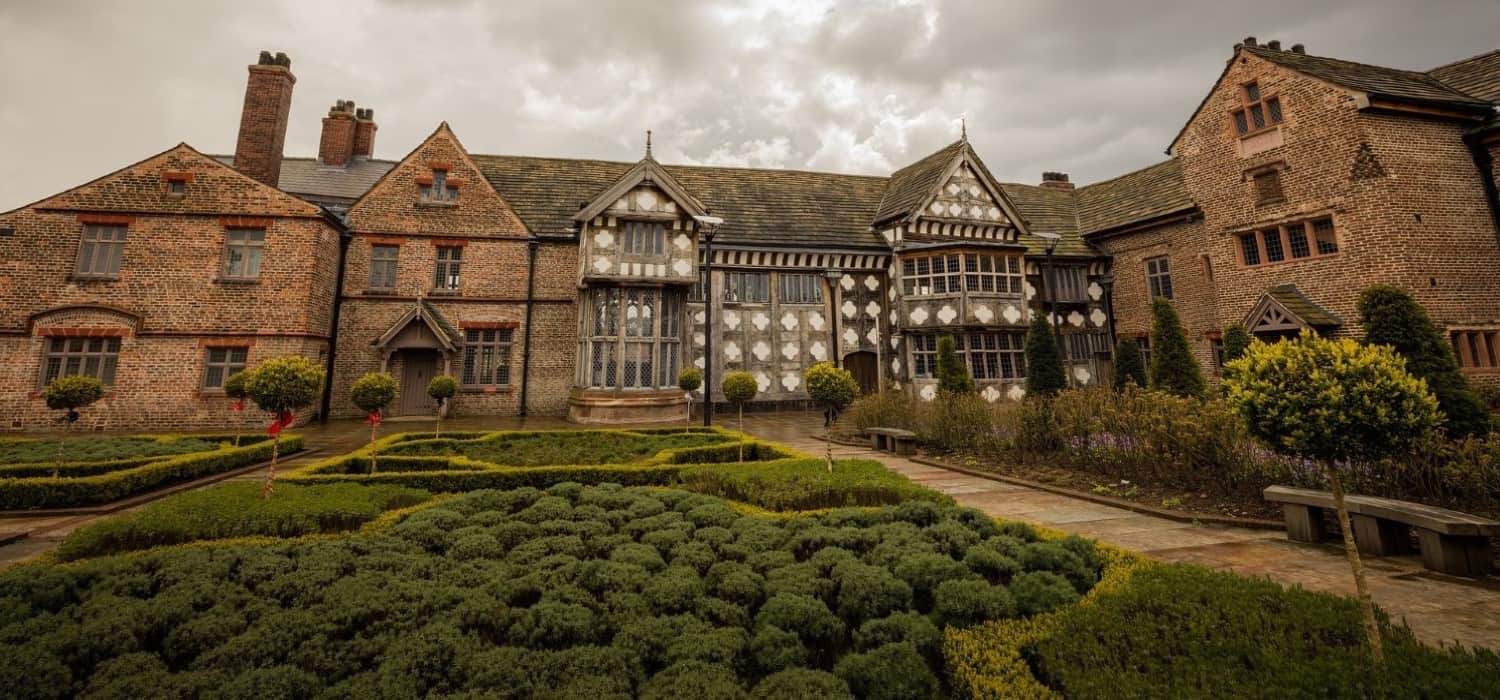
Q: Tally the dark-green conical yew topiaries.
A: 6